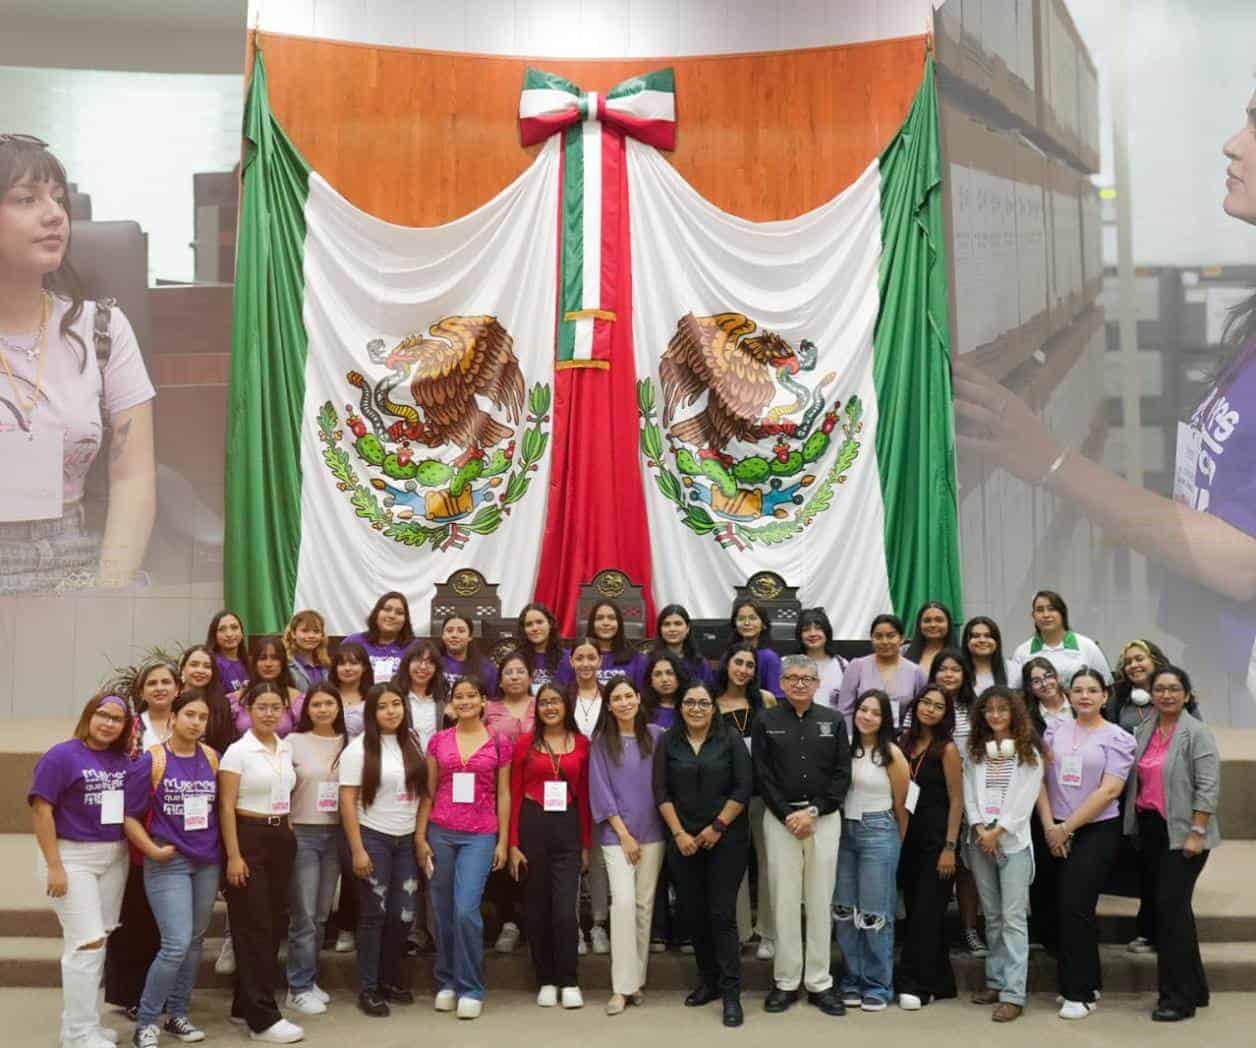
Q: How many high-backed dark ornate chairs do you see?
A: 3